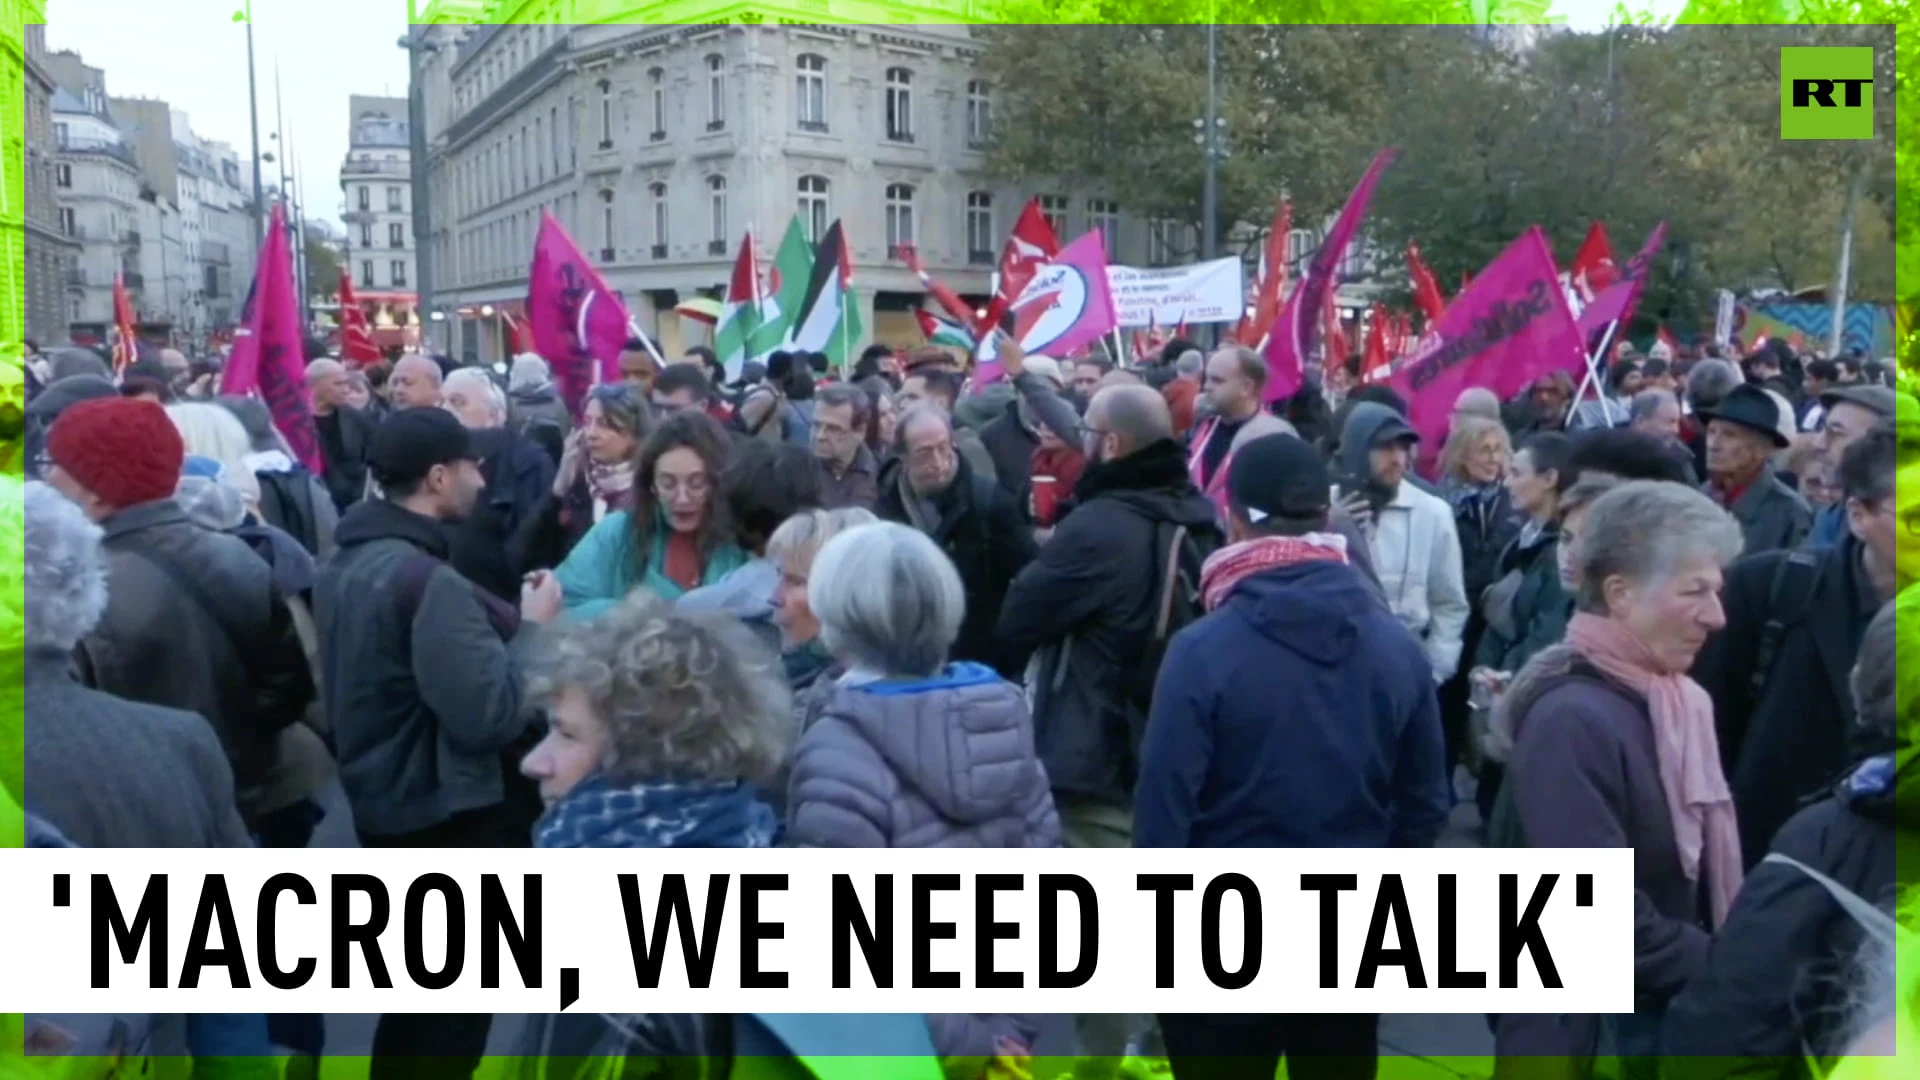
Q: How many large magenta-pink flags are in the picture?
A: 6